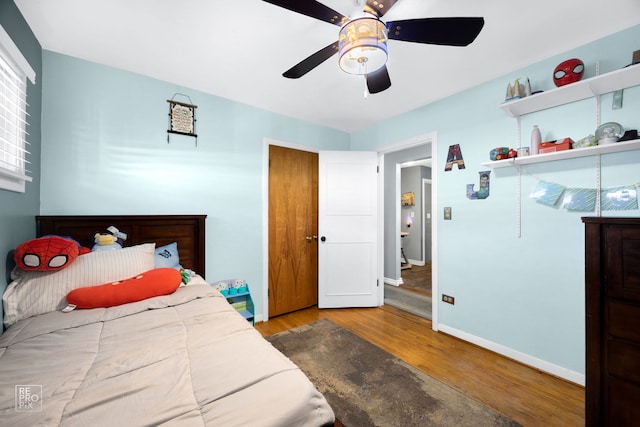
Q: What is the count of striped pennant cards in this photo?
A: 3